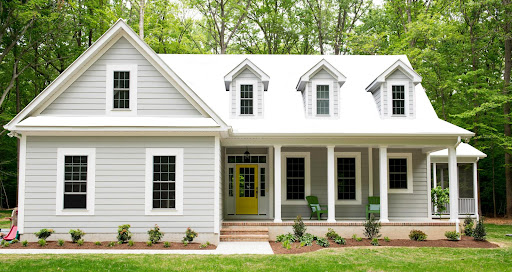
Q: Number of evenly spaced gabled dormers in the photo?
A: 3